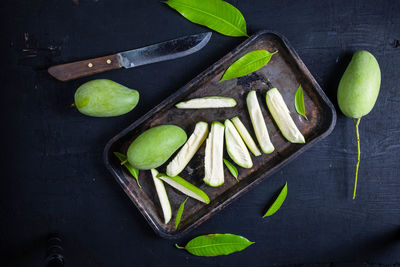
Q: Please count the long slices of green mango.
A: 9